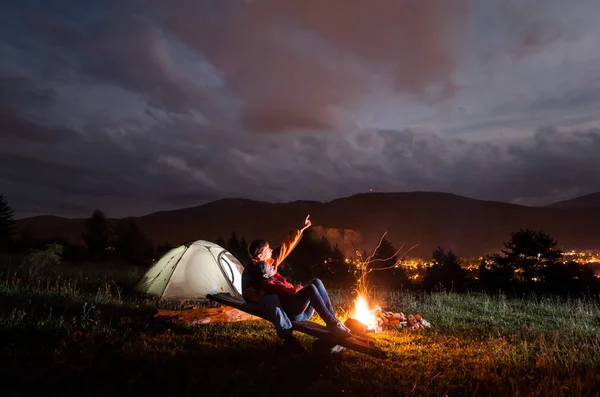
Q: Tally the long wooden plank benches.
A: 1